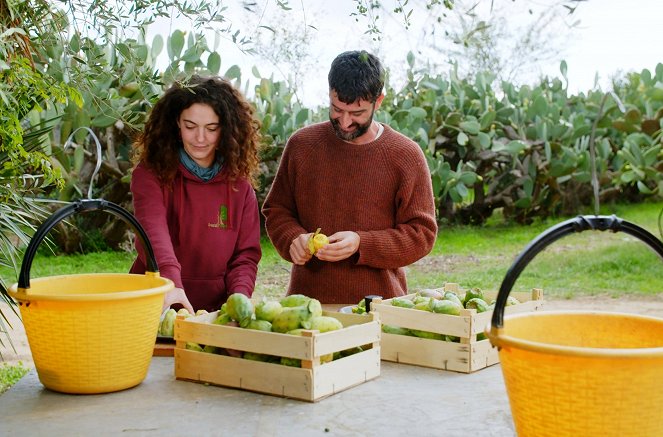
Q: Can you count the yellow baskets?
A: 2